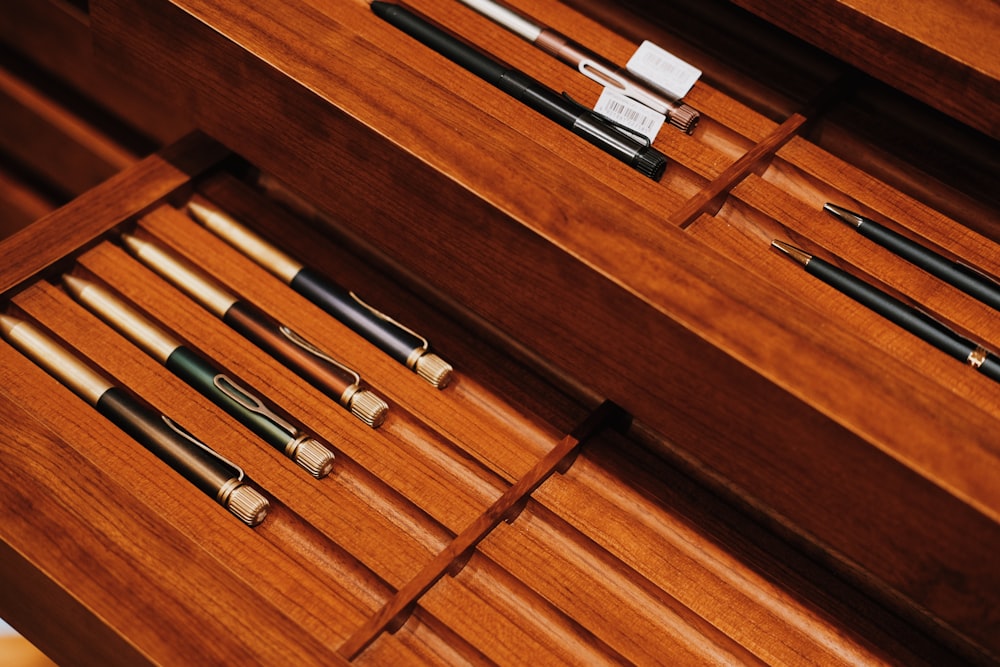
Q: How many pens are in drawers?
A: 8